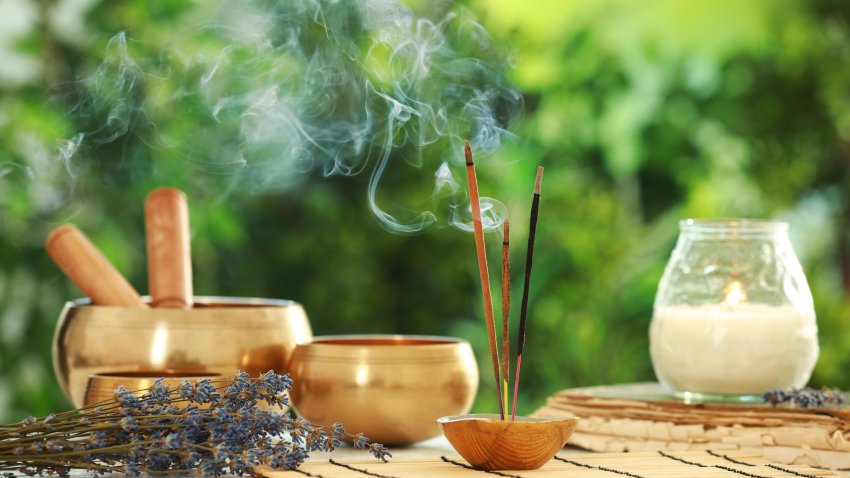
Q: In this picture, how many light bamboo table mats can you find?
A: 1